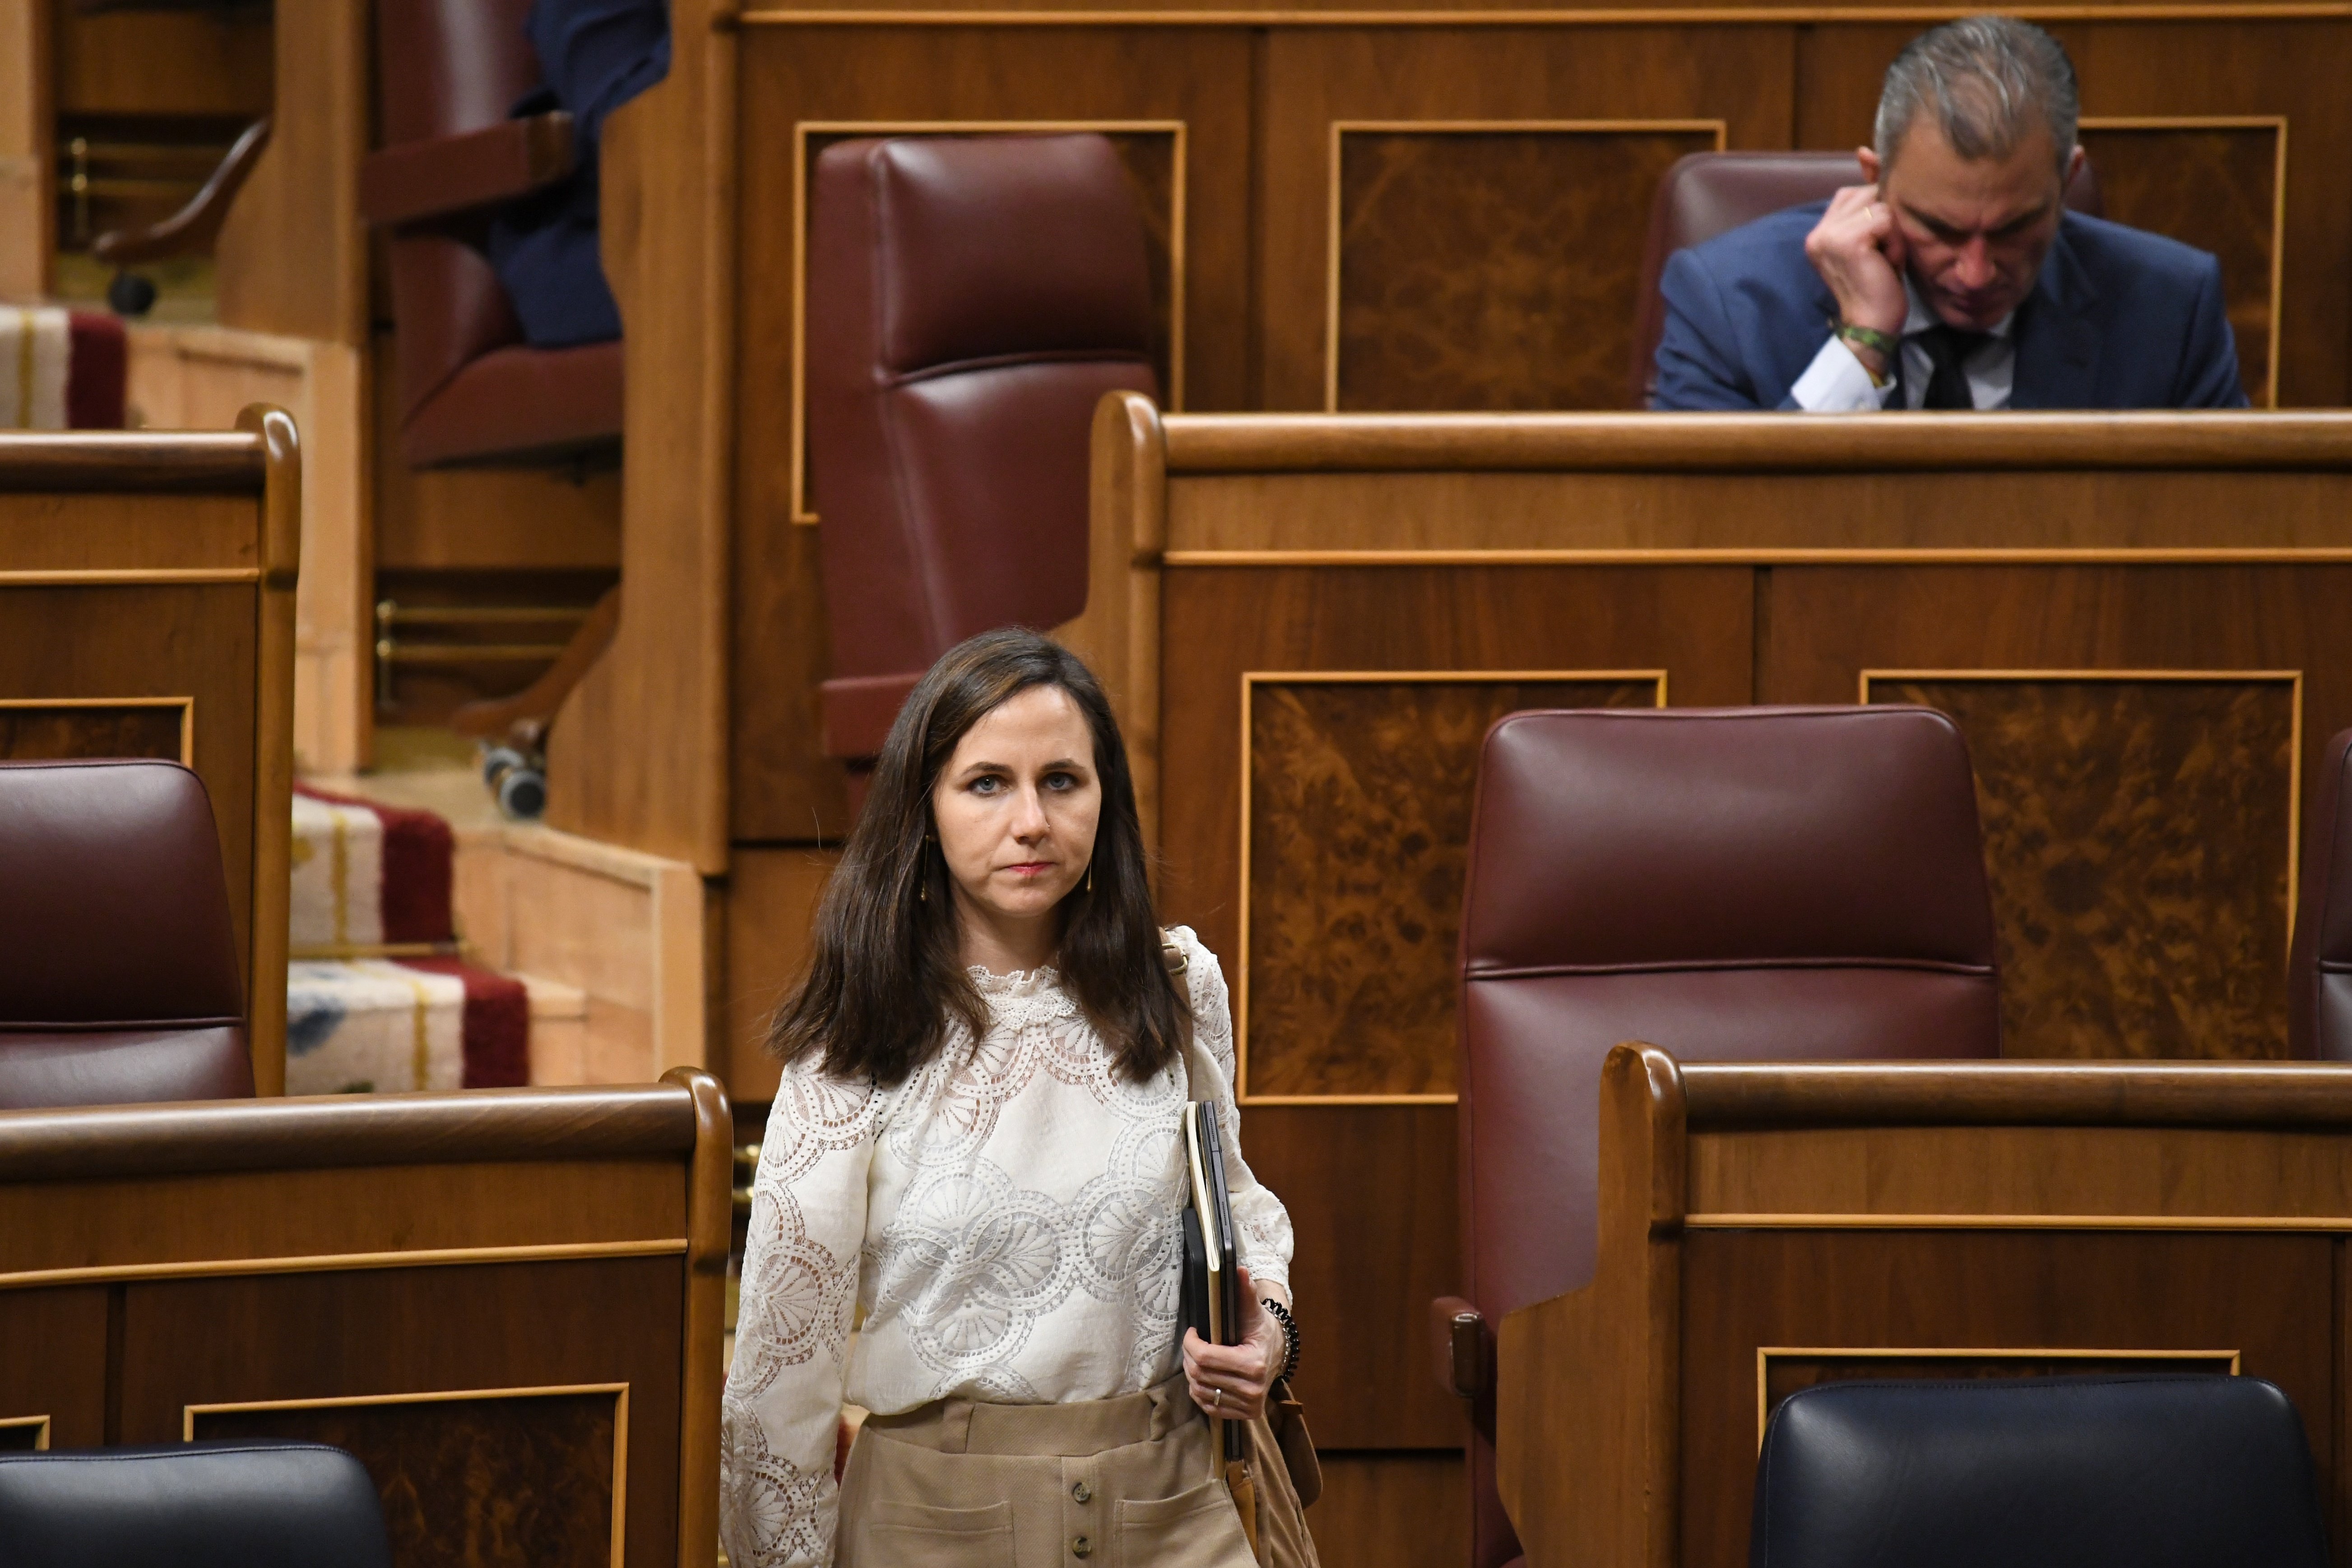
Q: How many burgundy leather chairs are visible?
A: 6